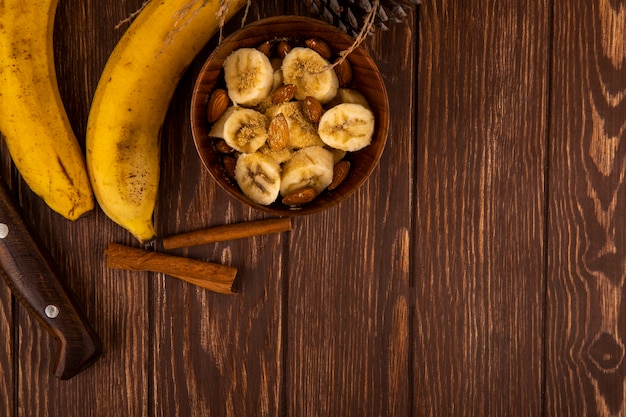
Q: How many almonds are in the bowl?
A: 12